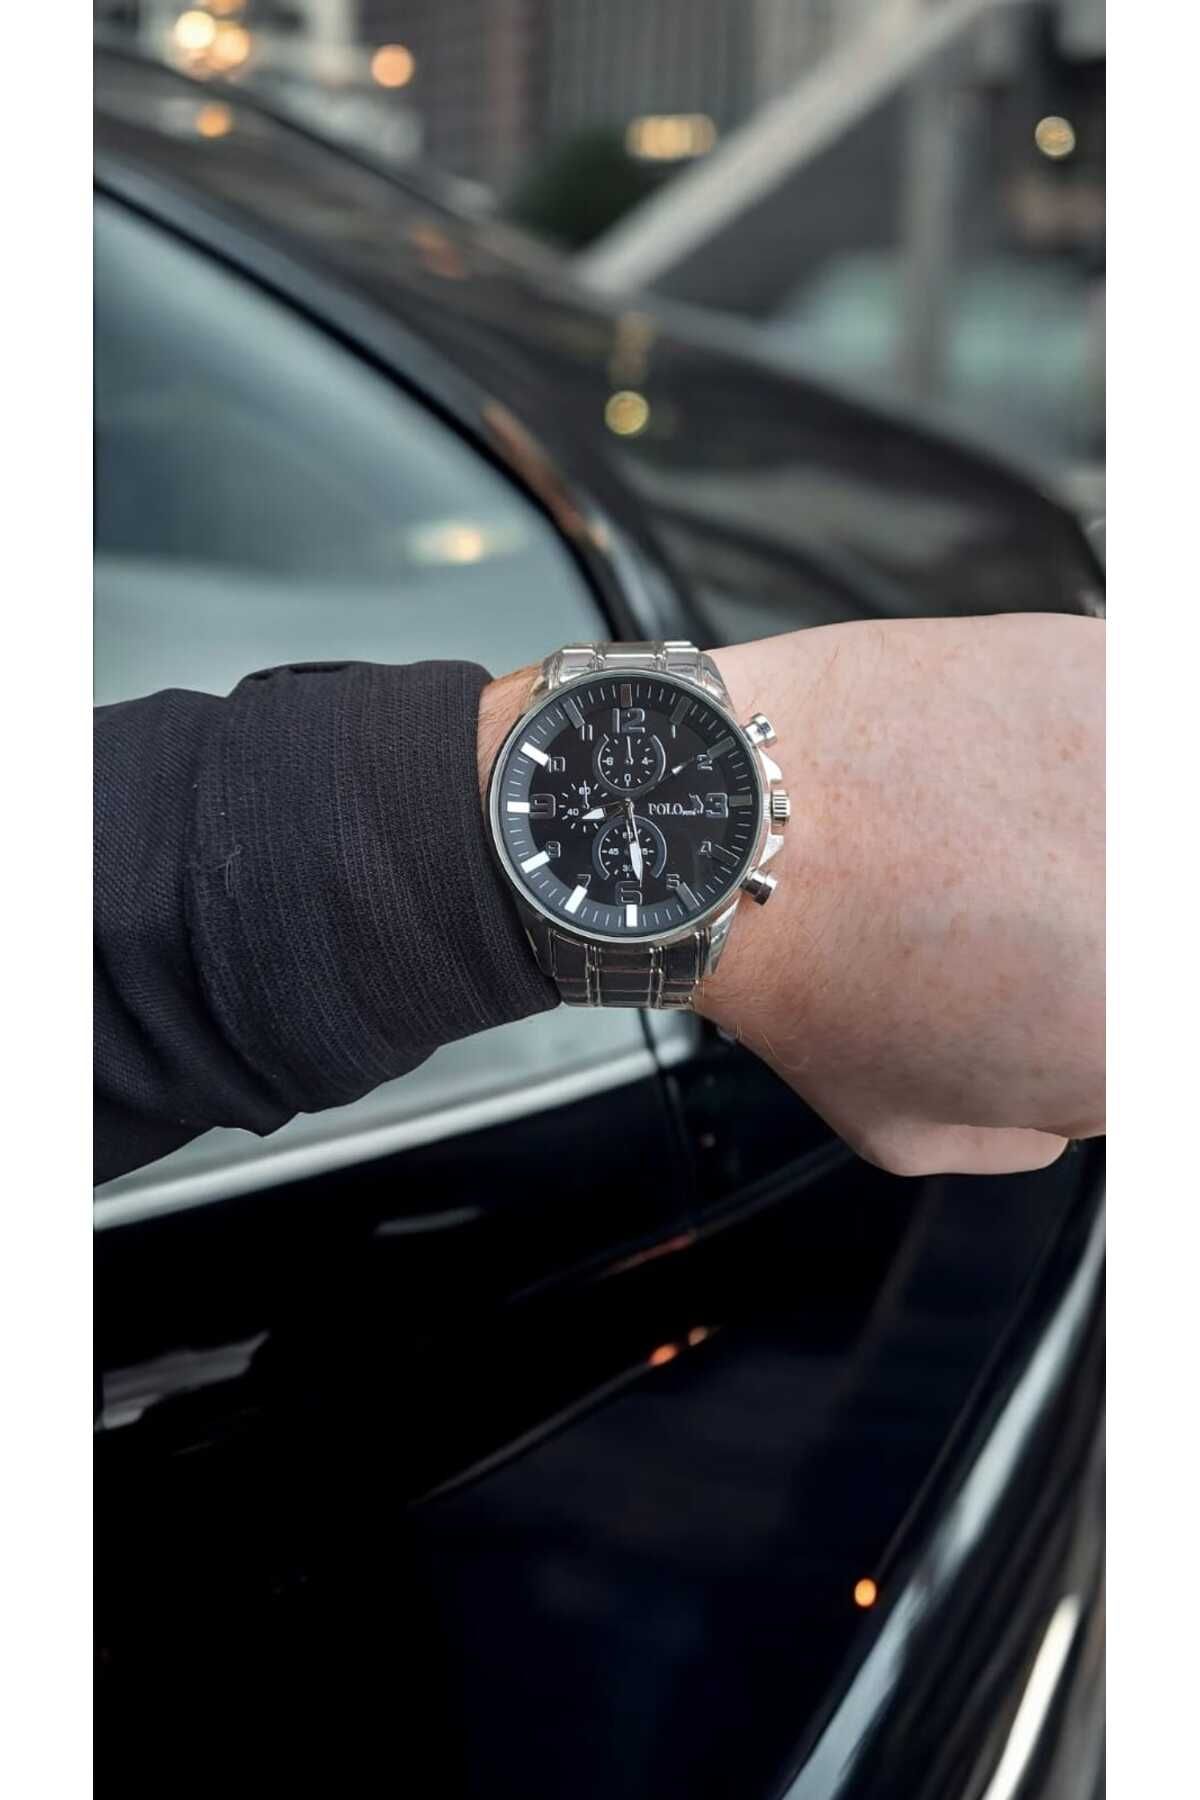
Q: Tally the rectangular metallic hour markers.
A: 12